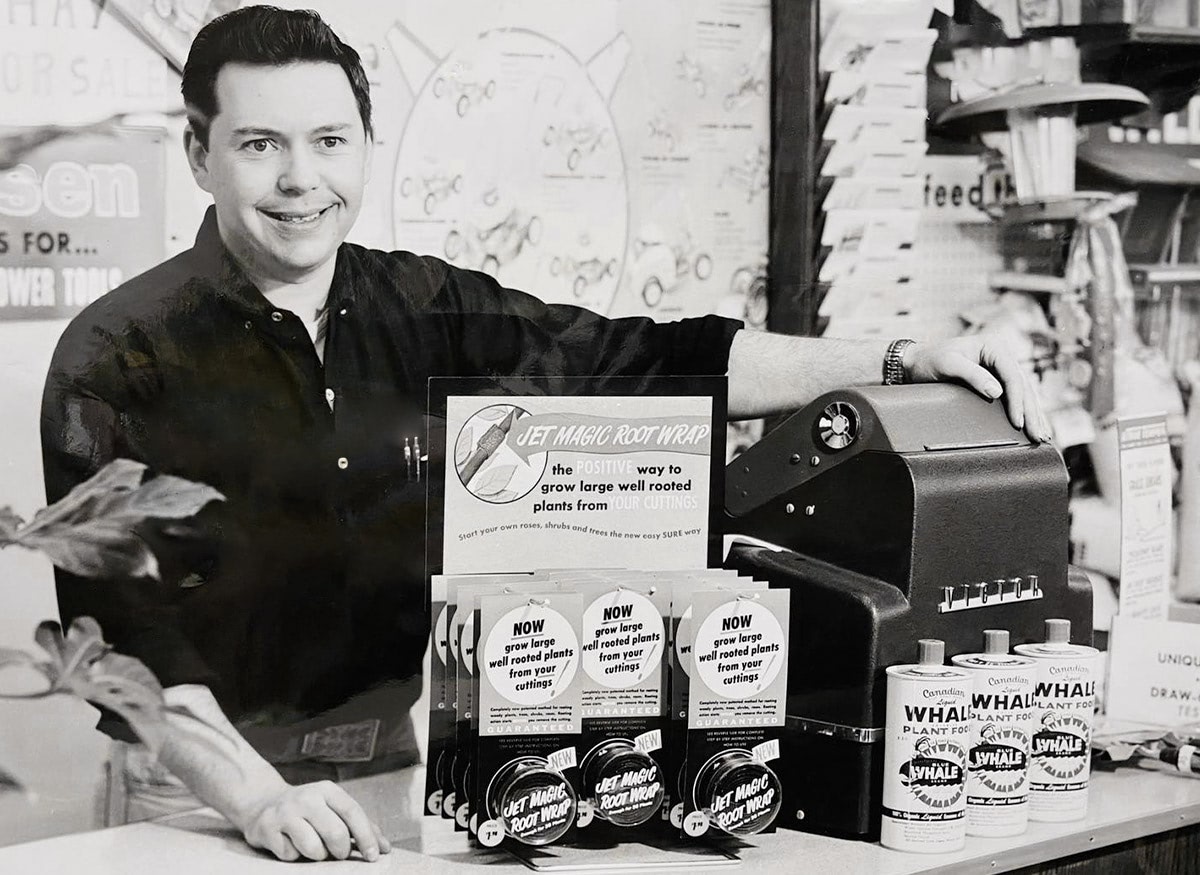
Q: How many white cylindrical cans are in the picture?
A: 3